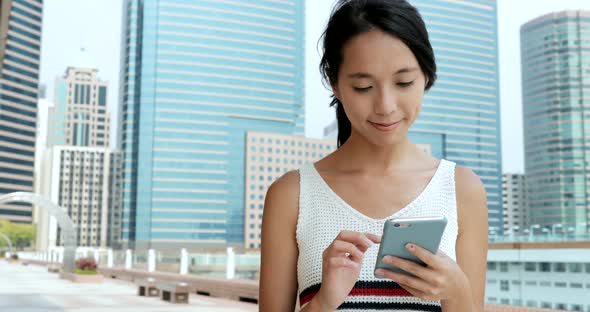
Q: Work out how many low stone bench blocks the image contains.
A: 2